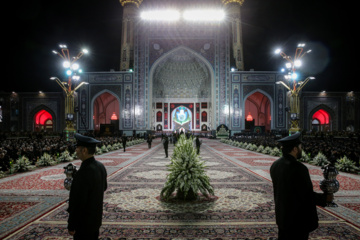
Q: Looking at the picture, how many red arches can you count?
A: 4